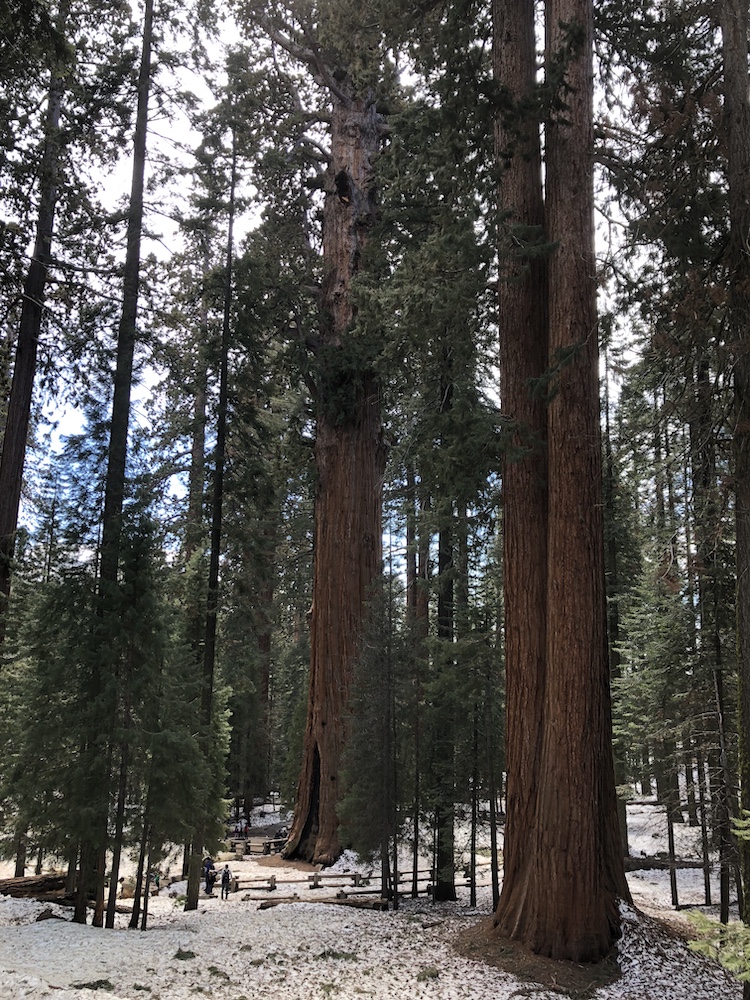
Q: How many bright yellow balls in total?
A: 0